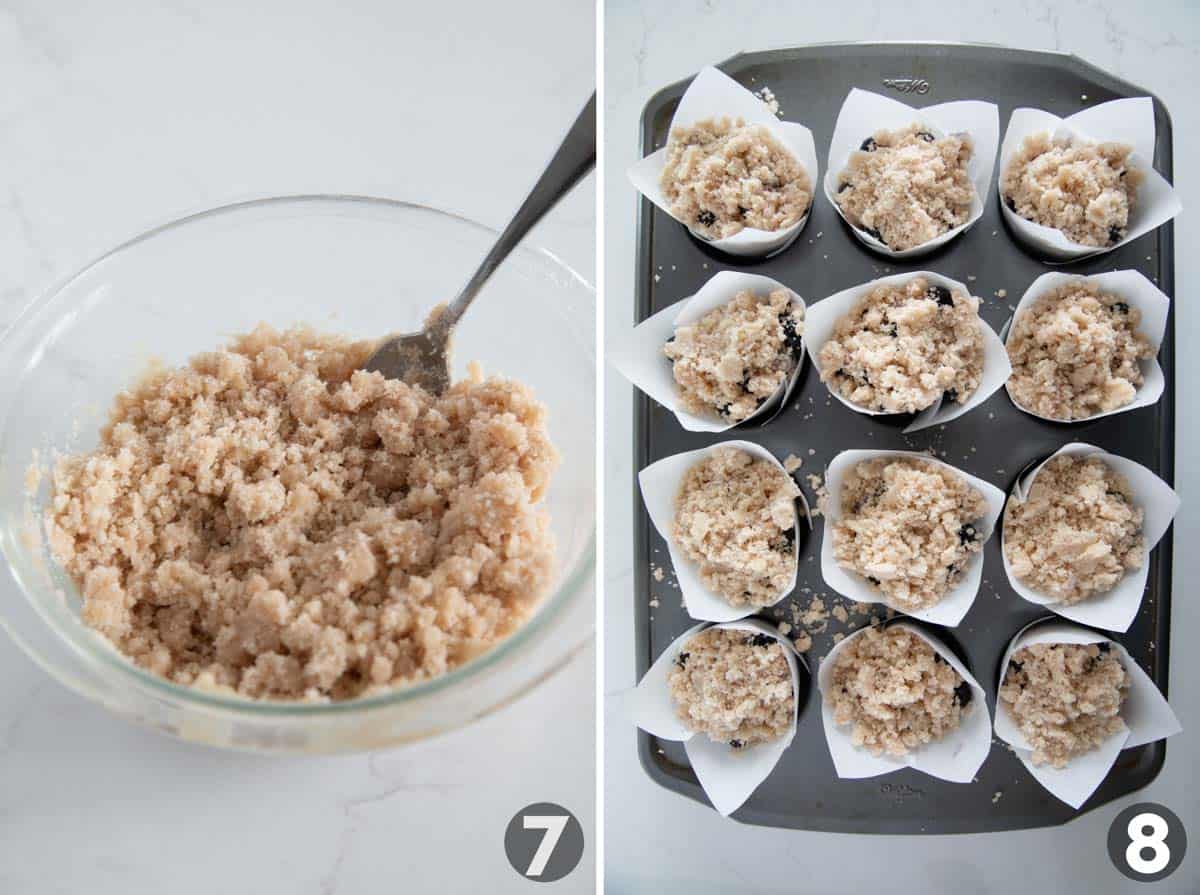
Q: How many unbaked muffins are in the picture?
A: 12